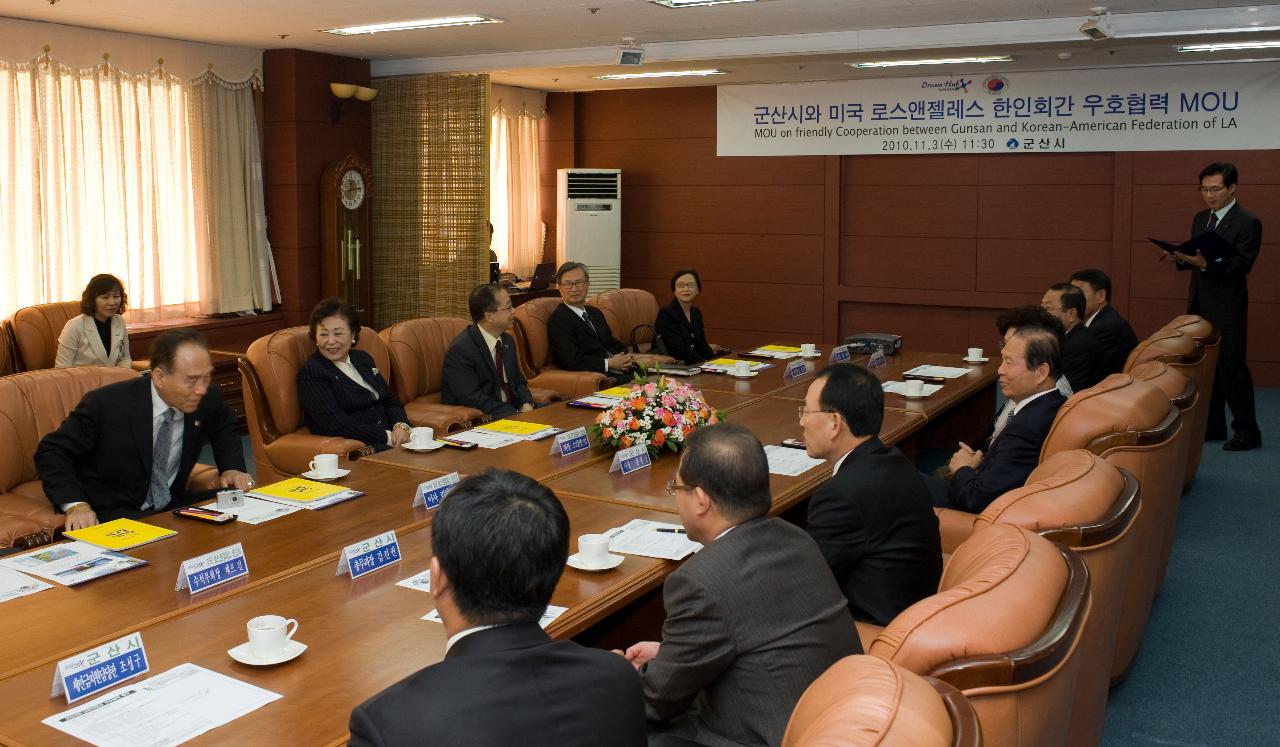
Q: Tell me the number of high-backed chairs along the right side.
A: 7